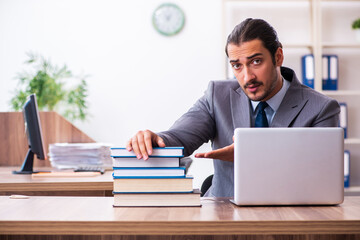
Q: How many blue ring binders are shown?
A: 5